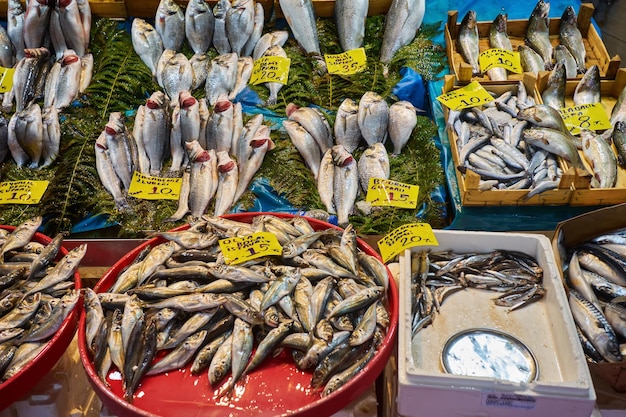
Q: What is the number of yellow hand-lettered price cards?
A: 11